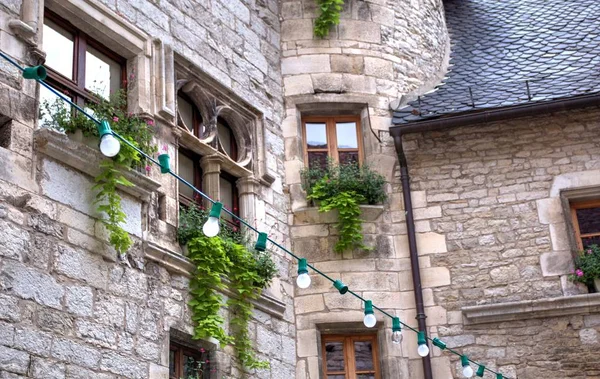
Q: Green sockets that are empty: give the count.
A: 6